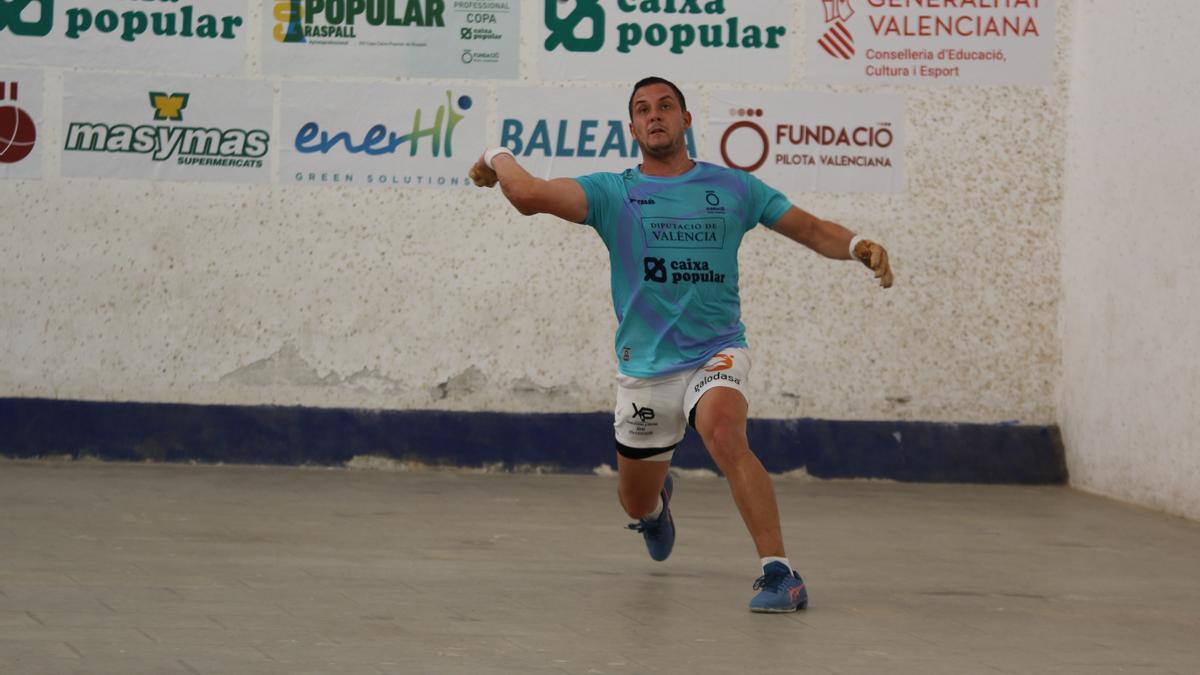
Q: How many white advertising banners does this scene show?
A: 9